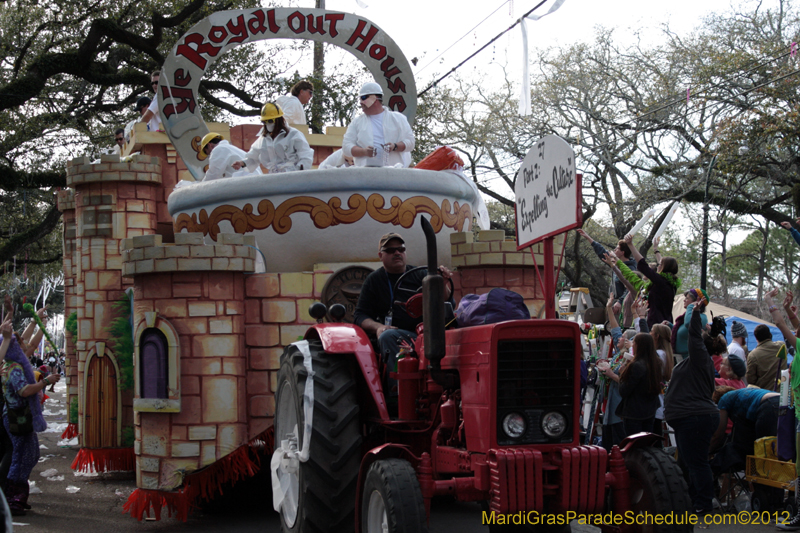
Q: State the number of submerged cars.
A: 0